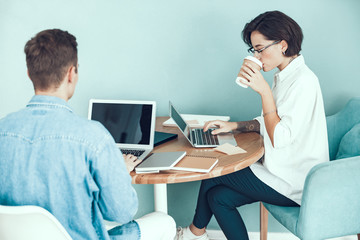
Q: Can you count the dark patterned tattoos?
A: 1